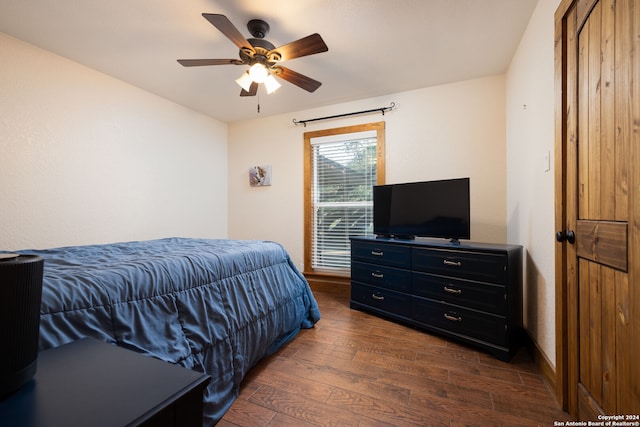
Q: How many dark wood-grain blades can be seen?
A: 5